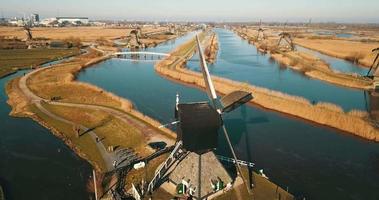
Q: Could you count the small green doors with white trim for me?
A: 2